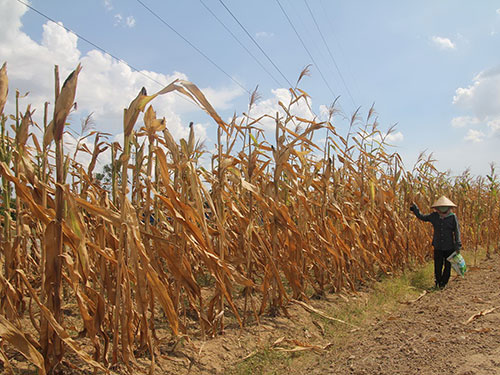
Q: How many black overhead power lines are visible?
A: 6